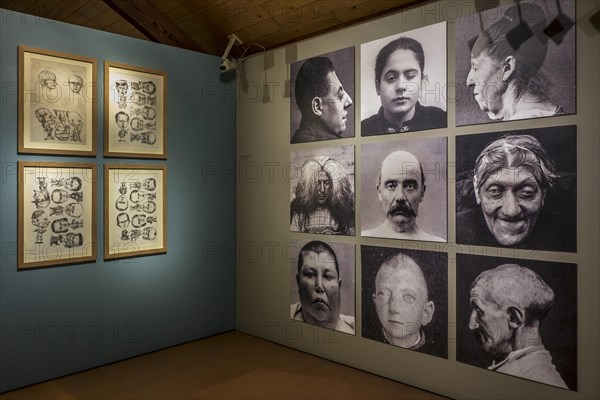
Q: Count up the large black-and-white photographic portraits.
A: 9